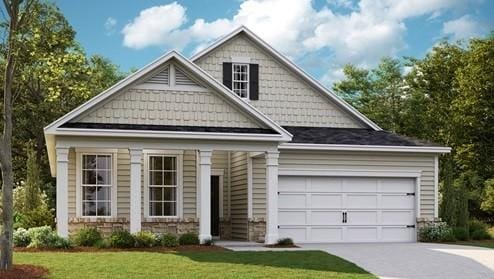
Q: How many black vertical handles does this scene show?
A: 2